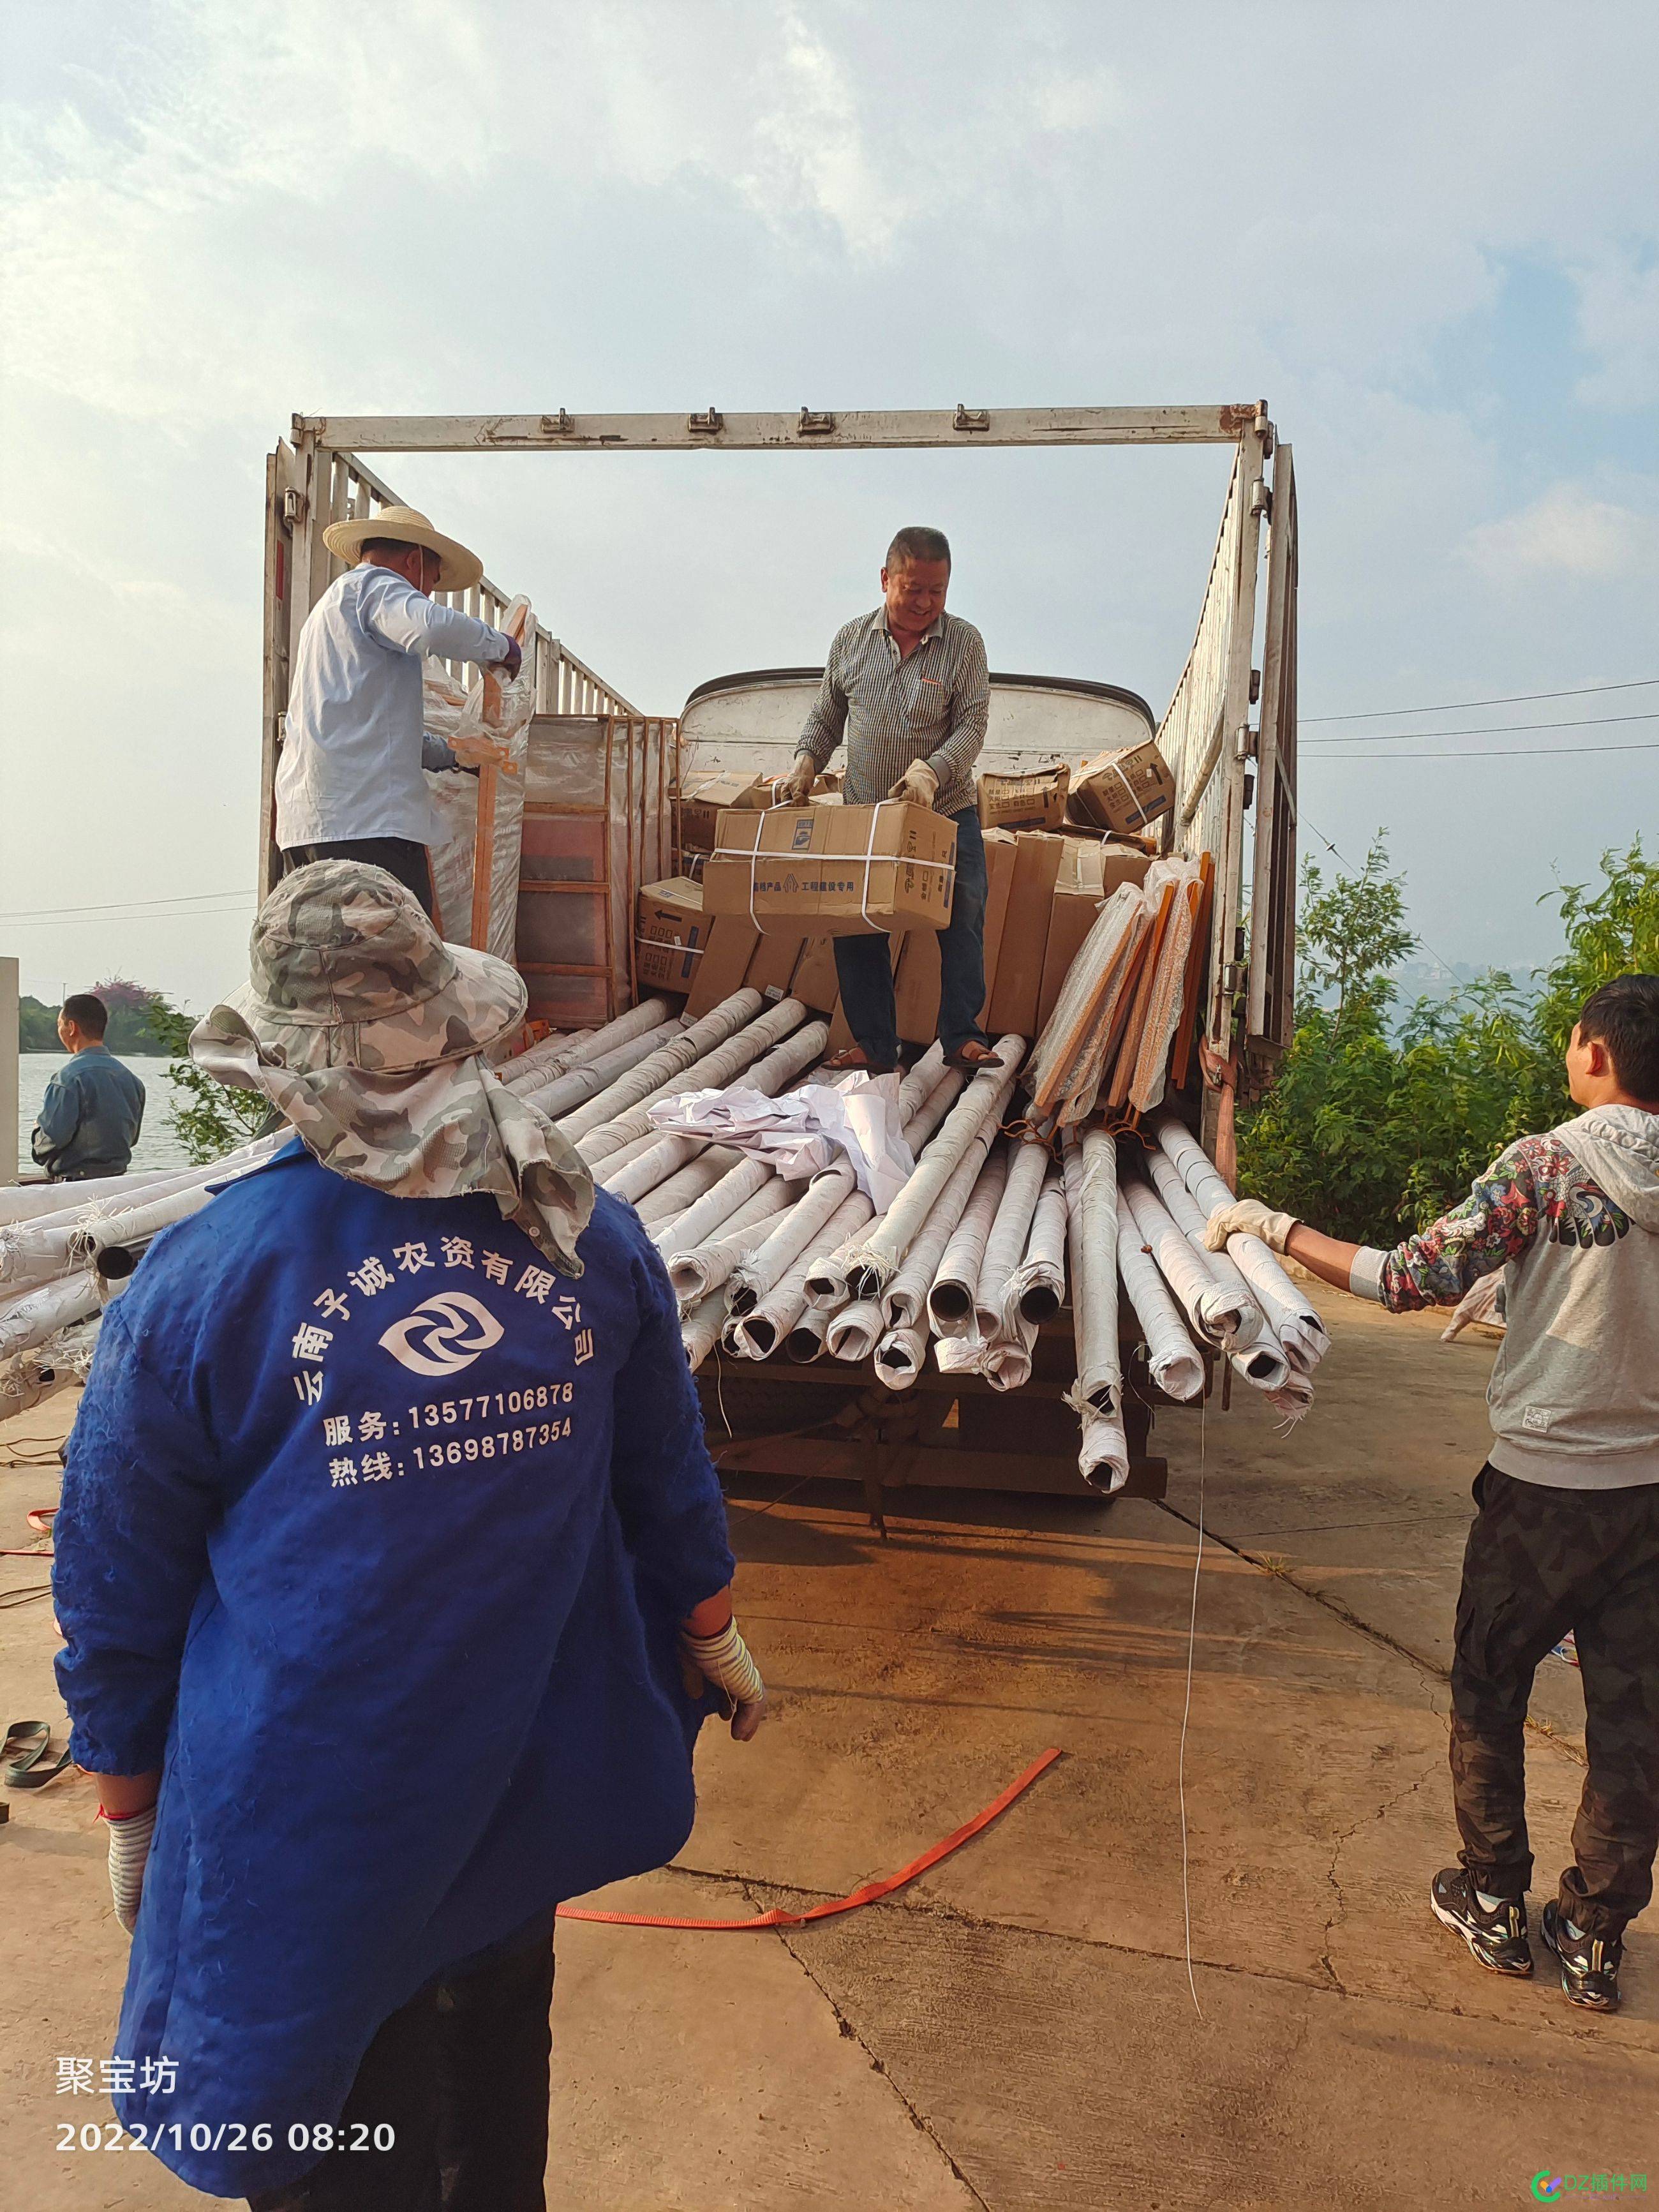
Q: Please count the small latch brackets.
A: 4